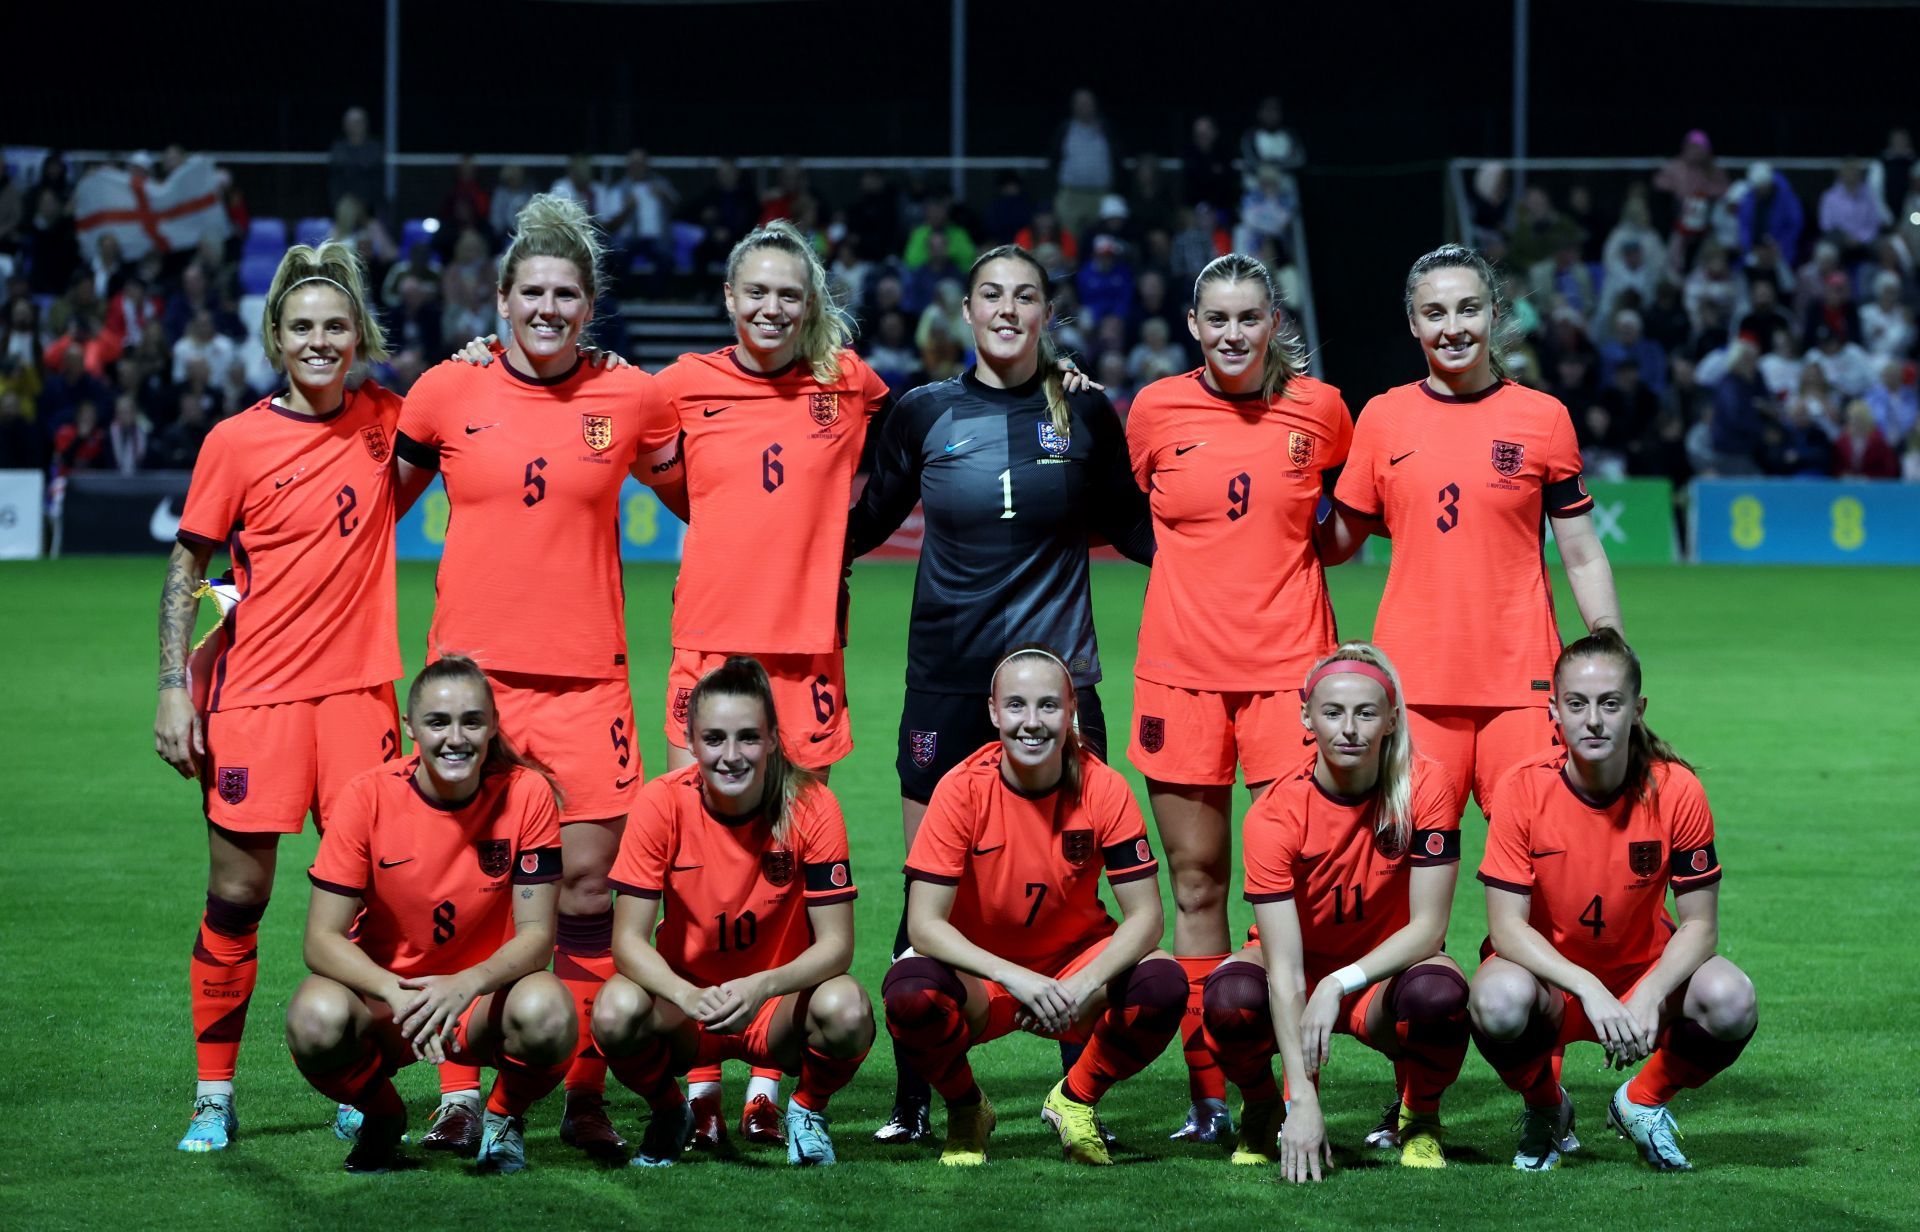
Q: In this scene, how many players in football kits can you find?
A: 11